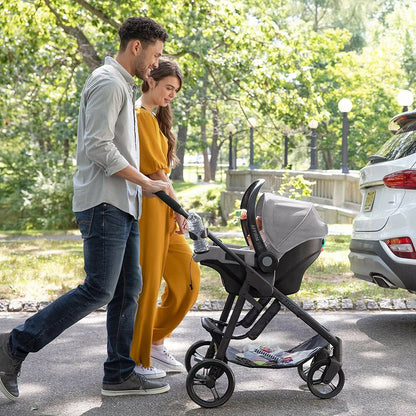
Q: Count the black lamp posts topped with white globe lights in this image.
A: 6